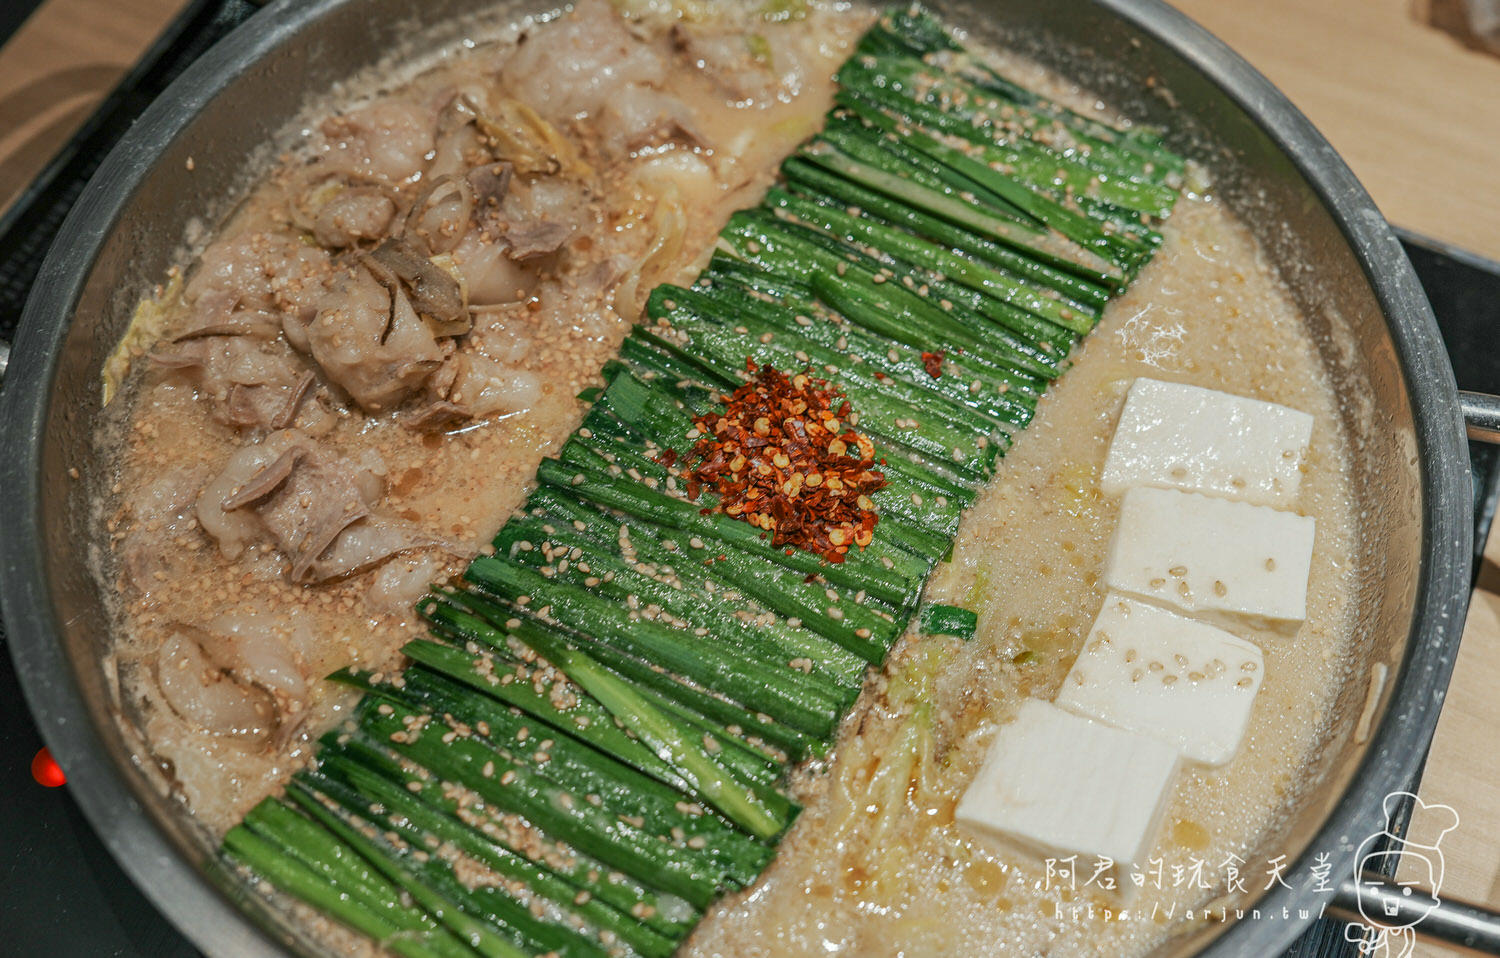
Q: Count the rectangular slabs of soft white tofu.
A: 4